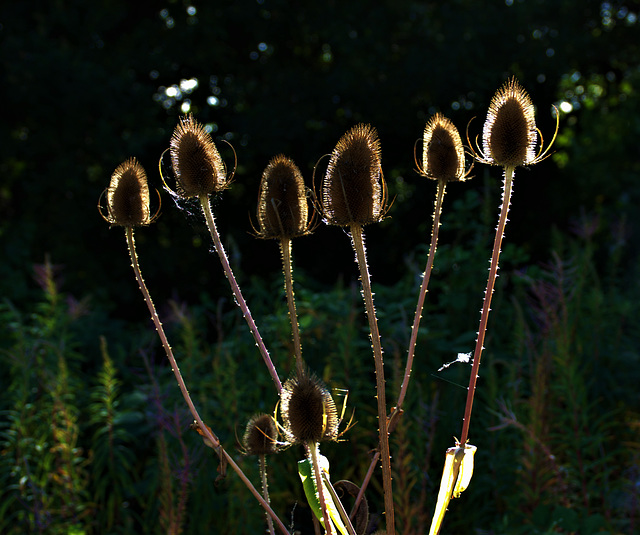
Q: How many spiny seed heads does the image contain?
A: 8